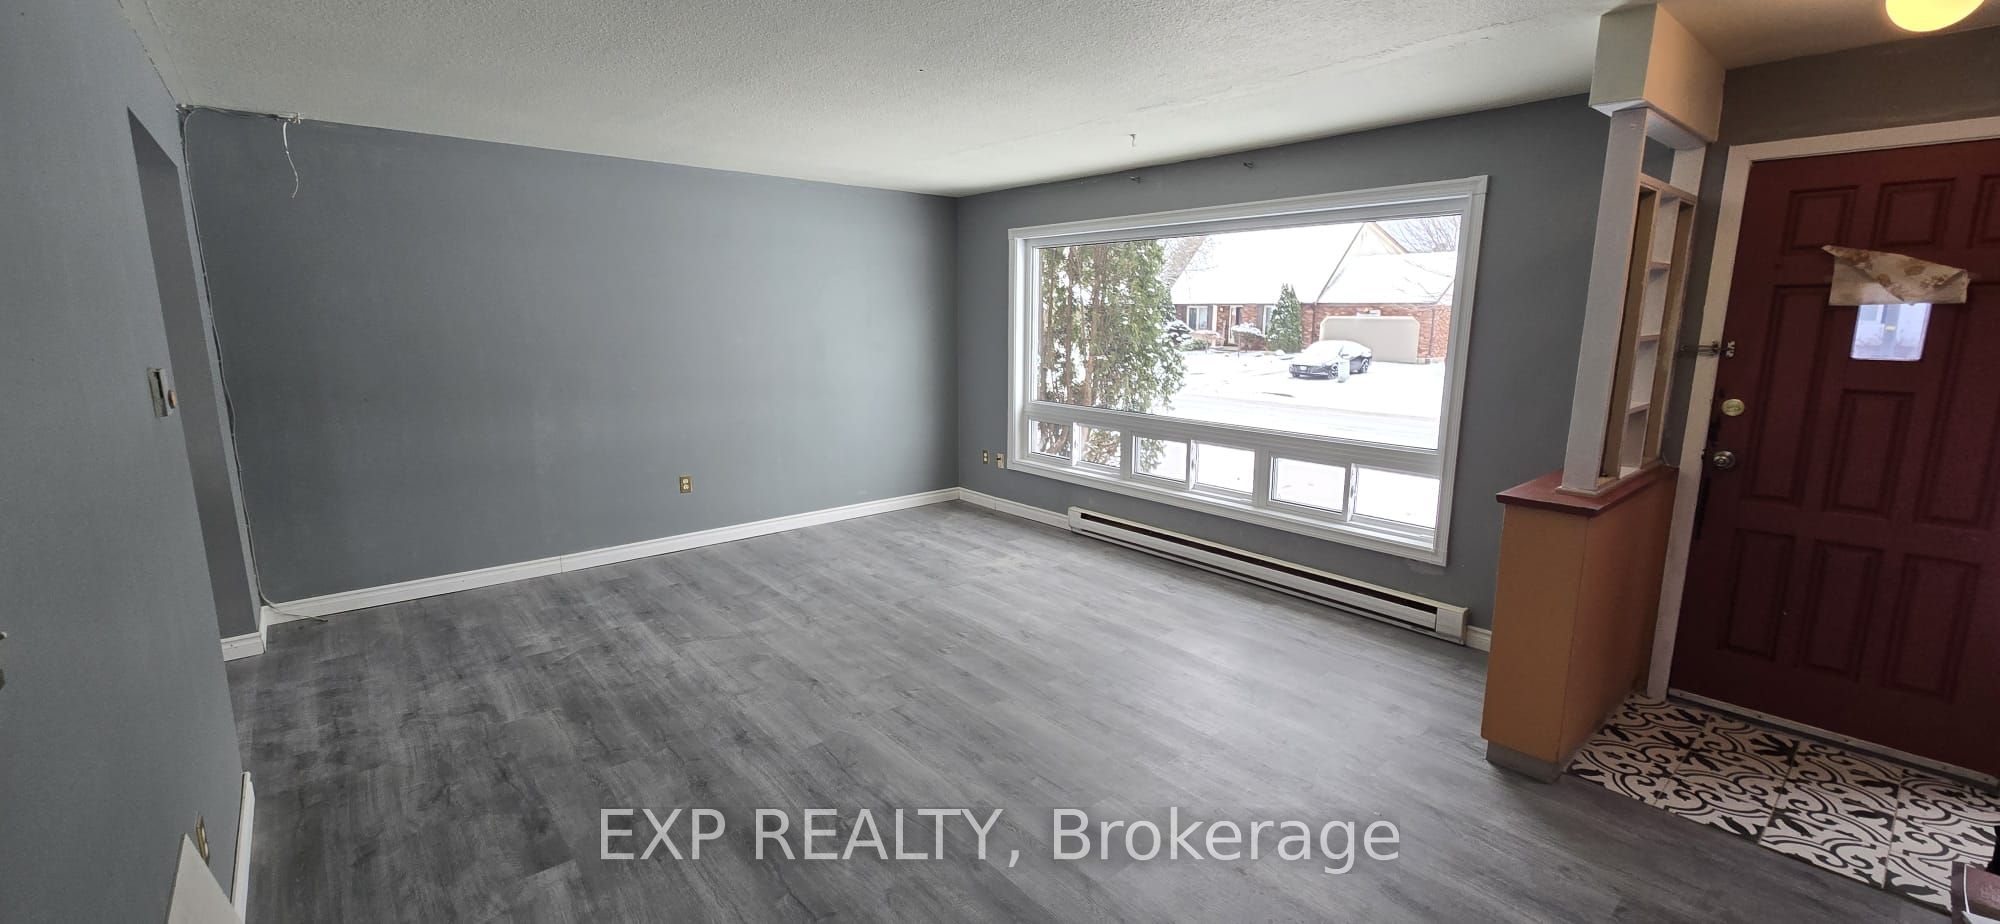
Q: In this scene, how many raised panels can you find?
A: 9